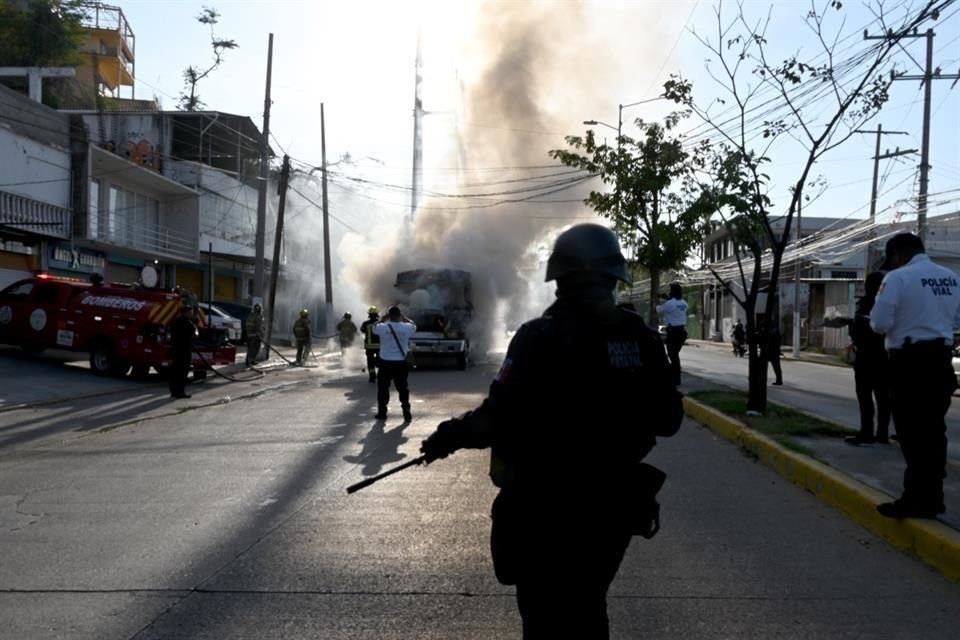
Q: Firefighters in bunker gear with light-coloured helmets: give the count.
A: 4